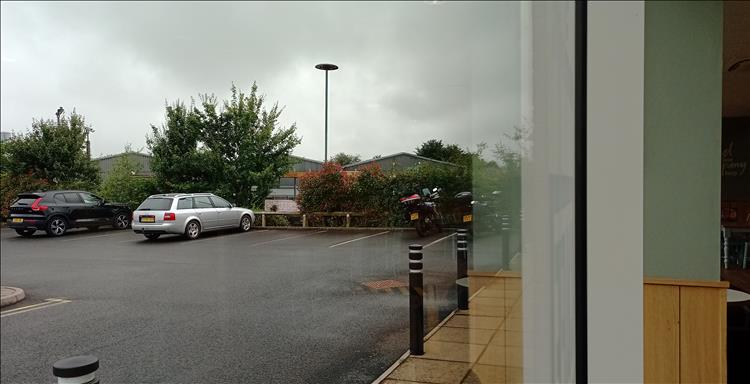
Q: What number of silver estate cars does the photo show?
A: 1